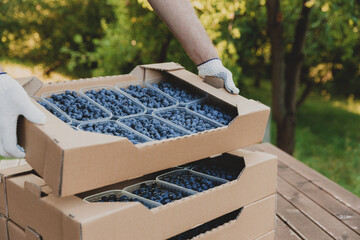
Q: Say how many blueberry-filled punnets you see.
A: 13